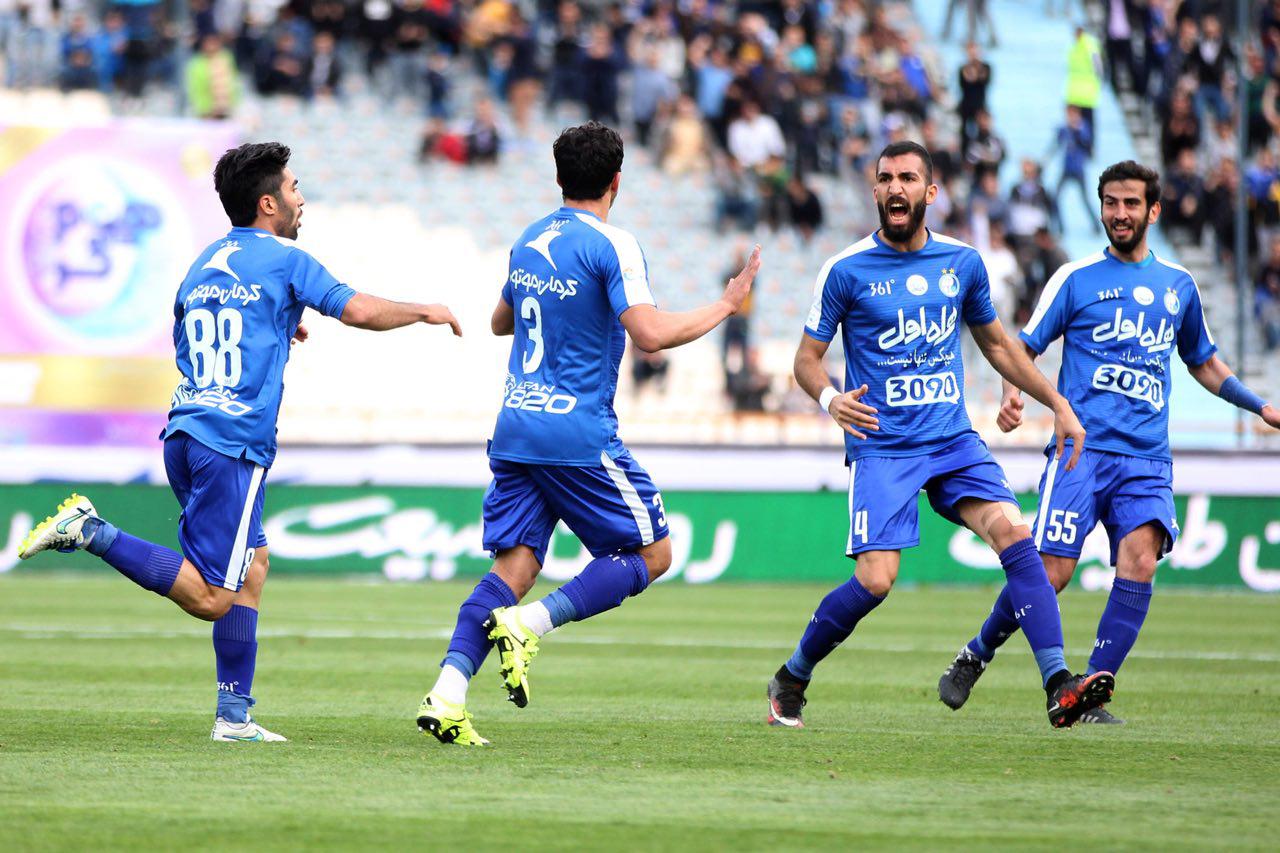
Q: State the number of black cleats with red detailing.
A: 2